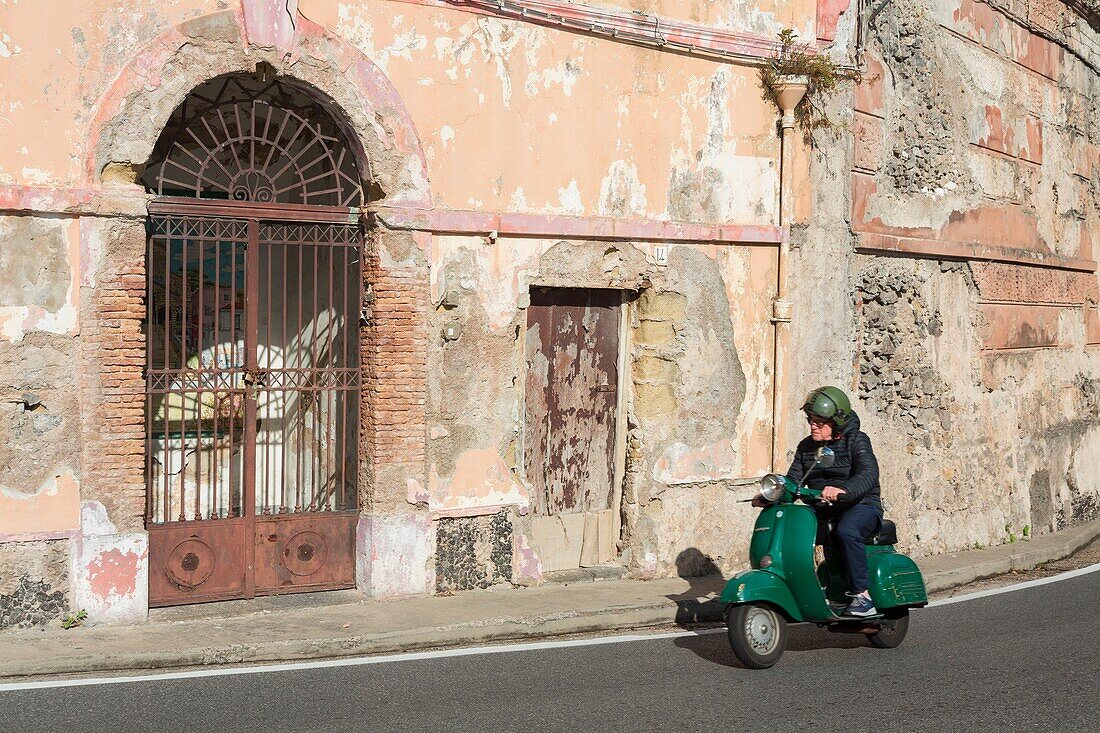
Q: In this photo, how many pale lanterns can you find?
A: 0